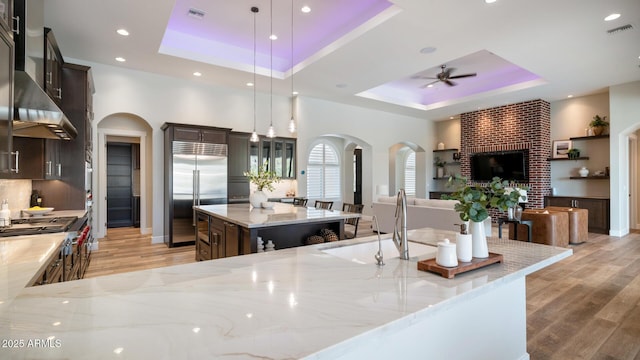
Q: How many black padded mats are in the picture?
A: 0